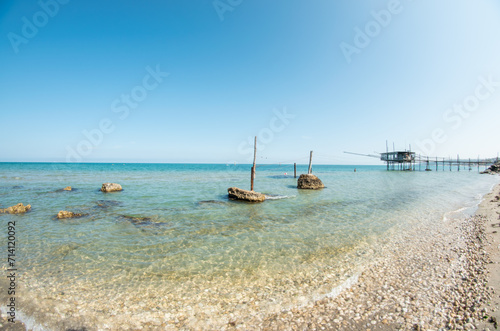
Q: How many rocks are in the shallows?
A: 6